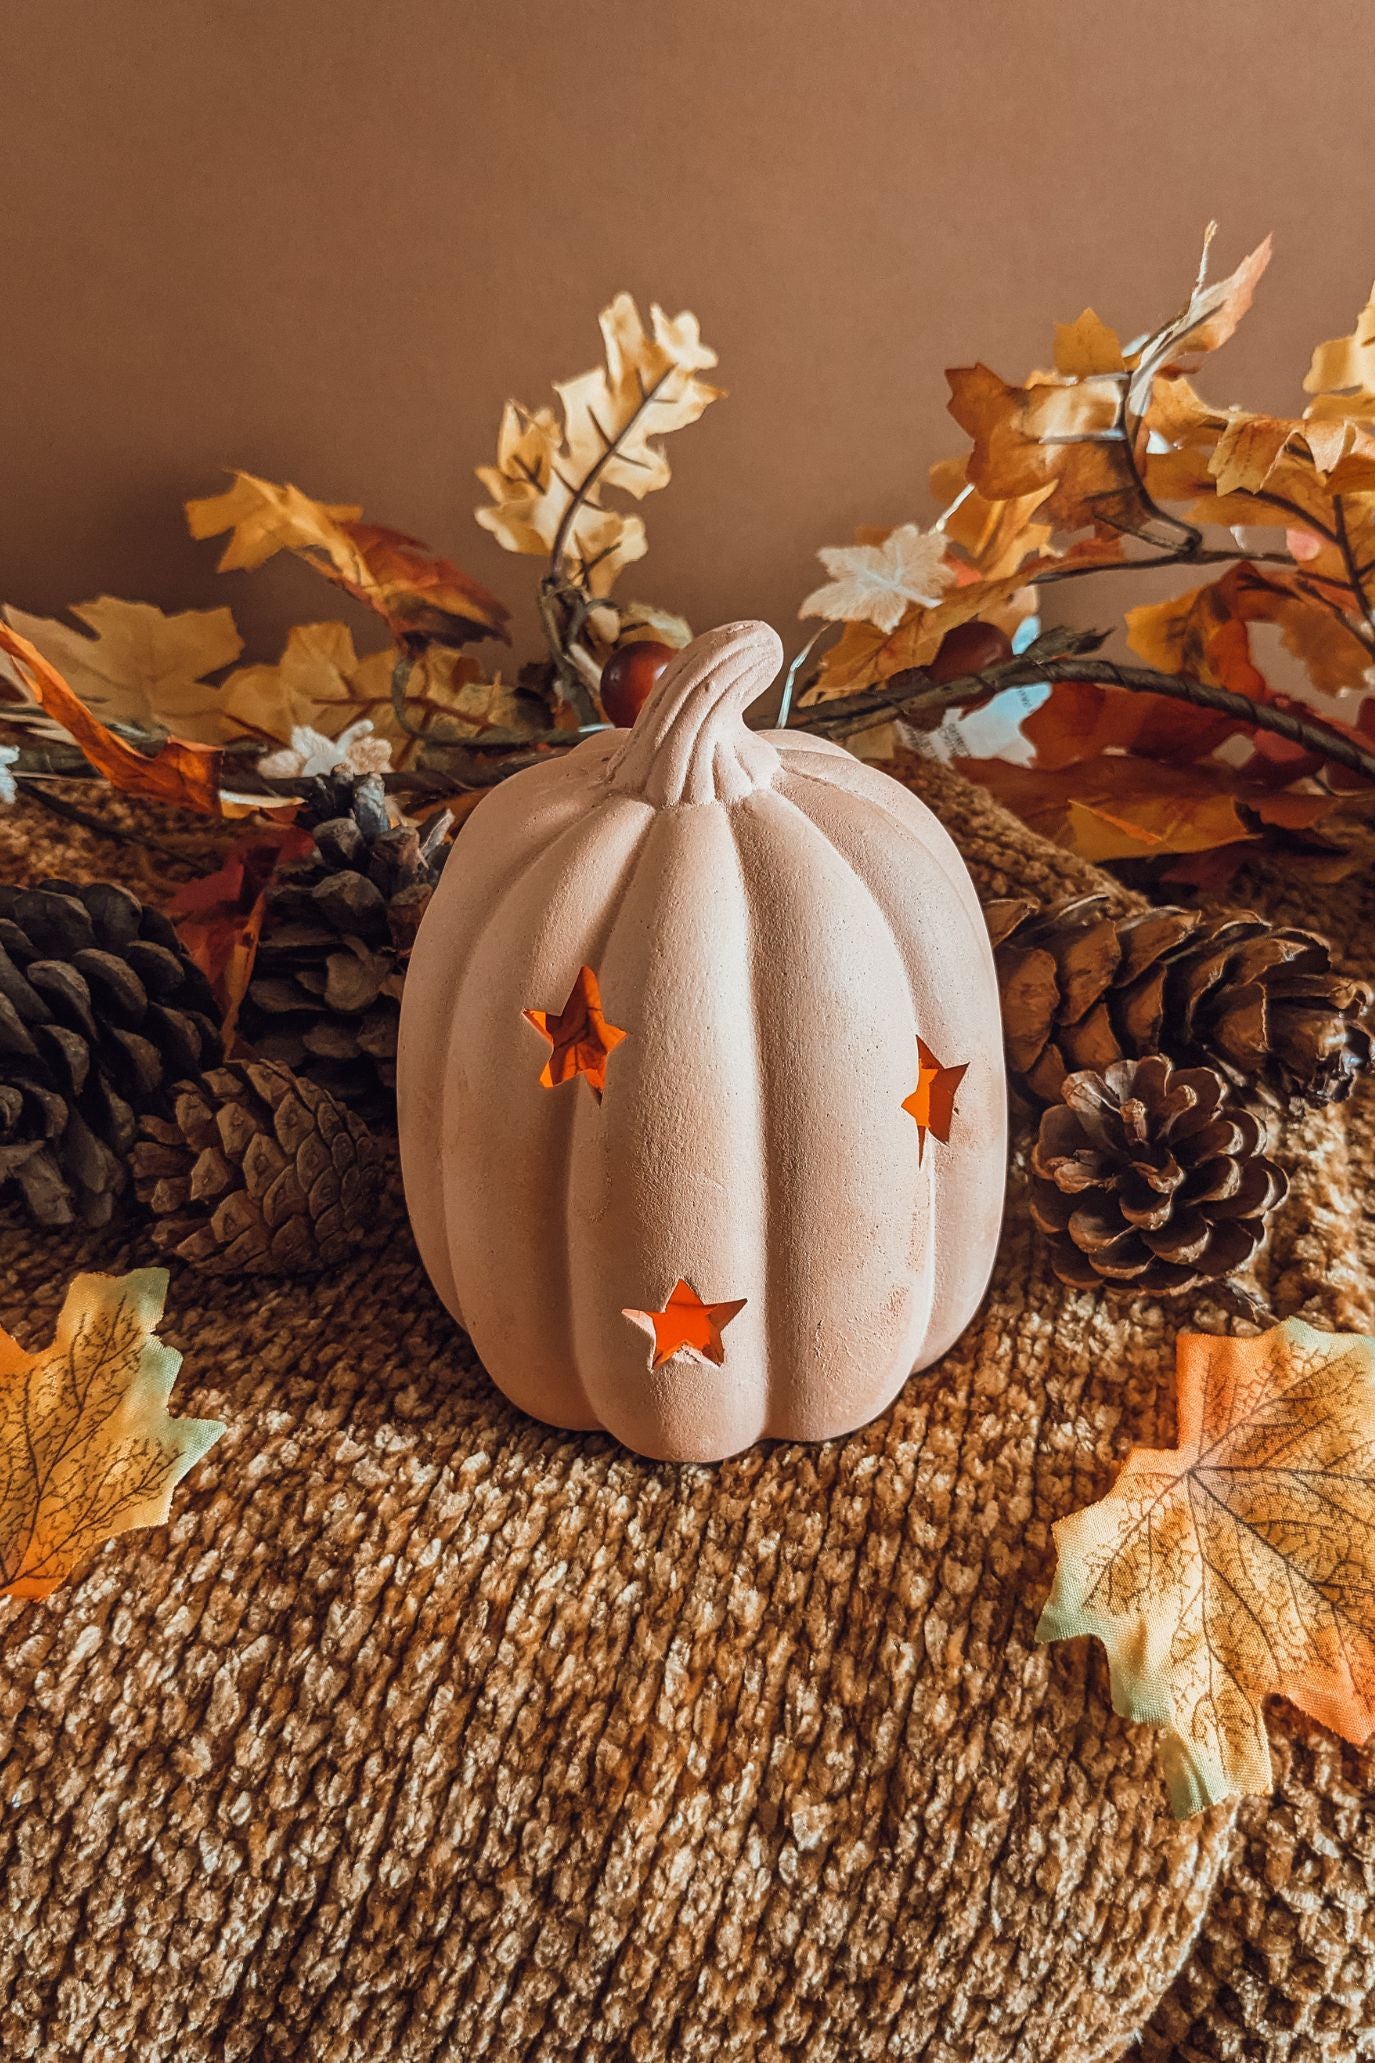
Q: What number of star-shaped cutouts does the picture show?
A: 3